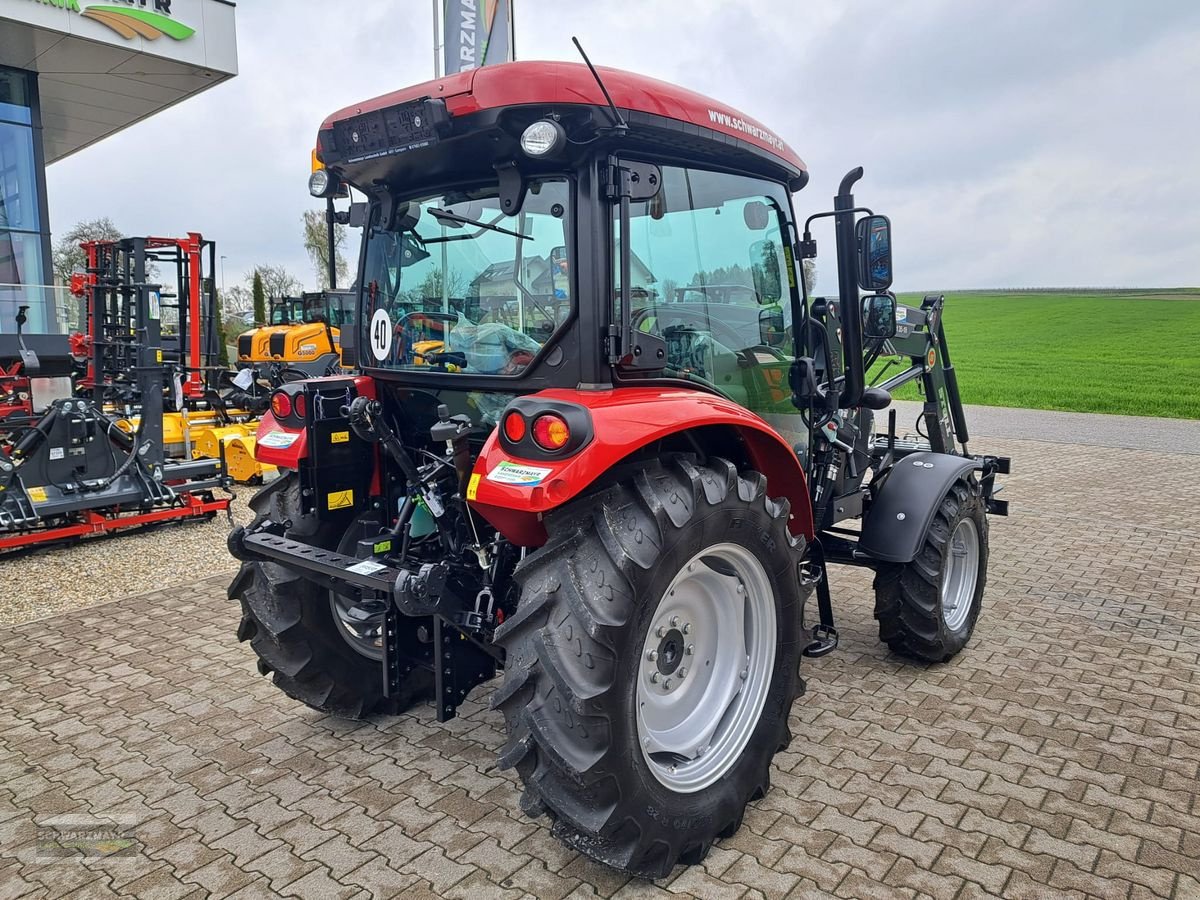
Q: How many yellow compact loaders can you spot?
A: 2